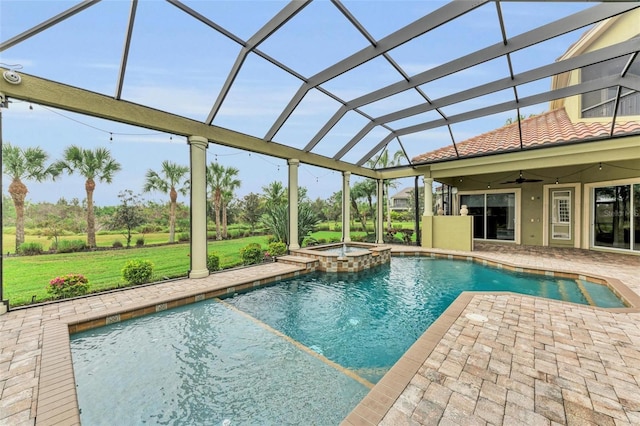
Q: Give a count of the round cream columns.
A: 5